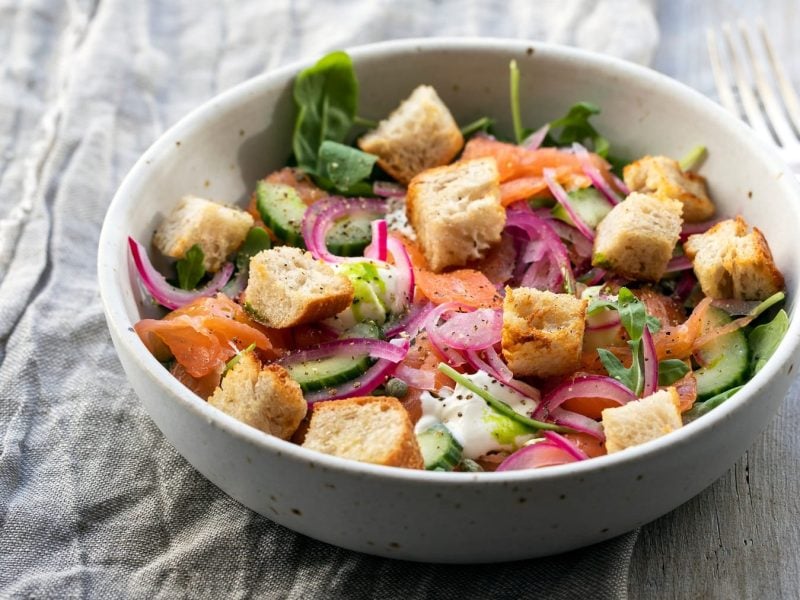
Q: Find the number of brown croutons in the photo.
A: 11